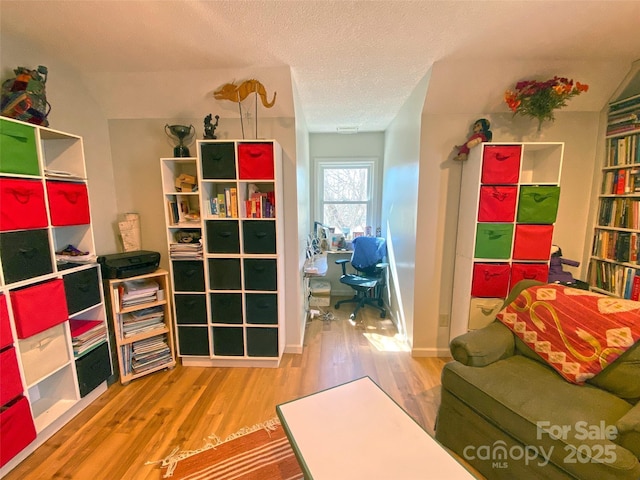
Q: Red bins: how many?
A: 12